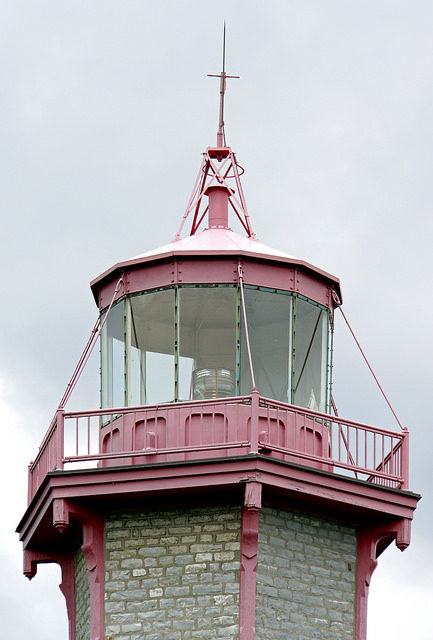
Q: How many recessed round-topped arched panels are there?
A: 5